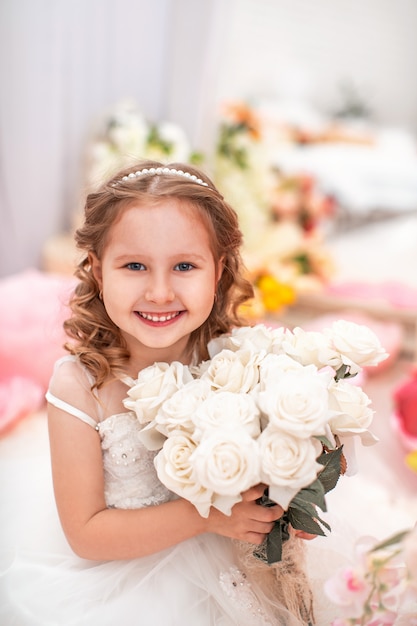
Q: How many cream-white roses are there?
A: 13